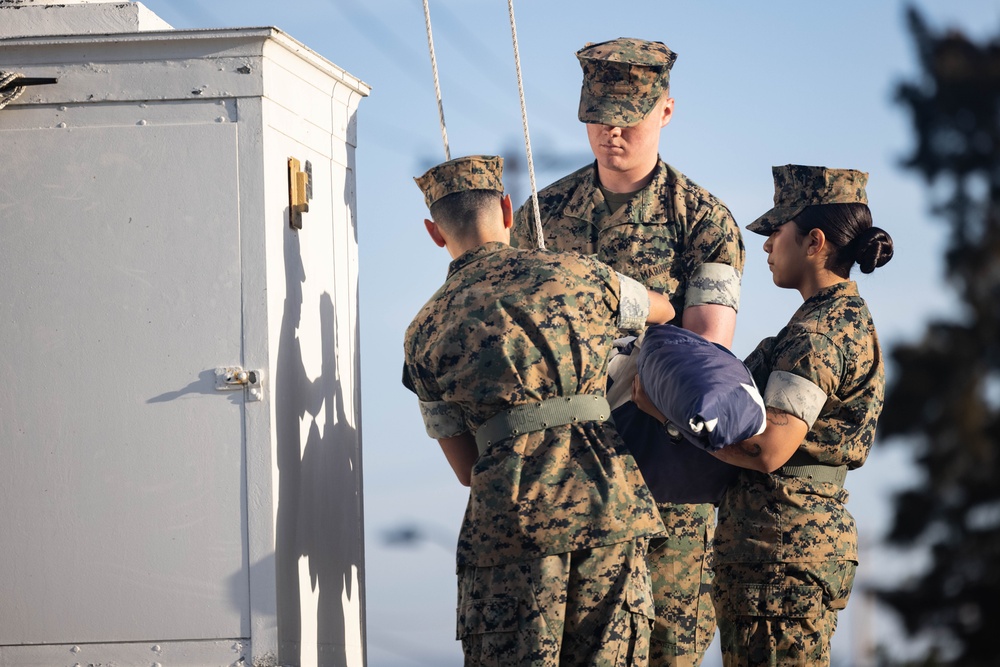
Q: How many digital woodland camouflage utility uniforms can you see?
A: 3